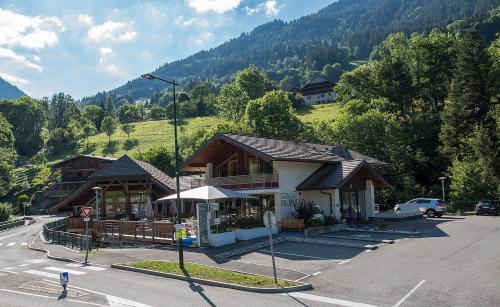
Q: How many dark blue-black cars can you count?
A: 1